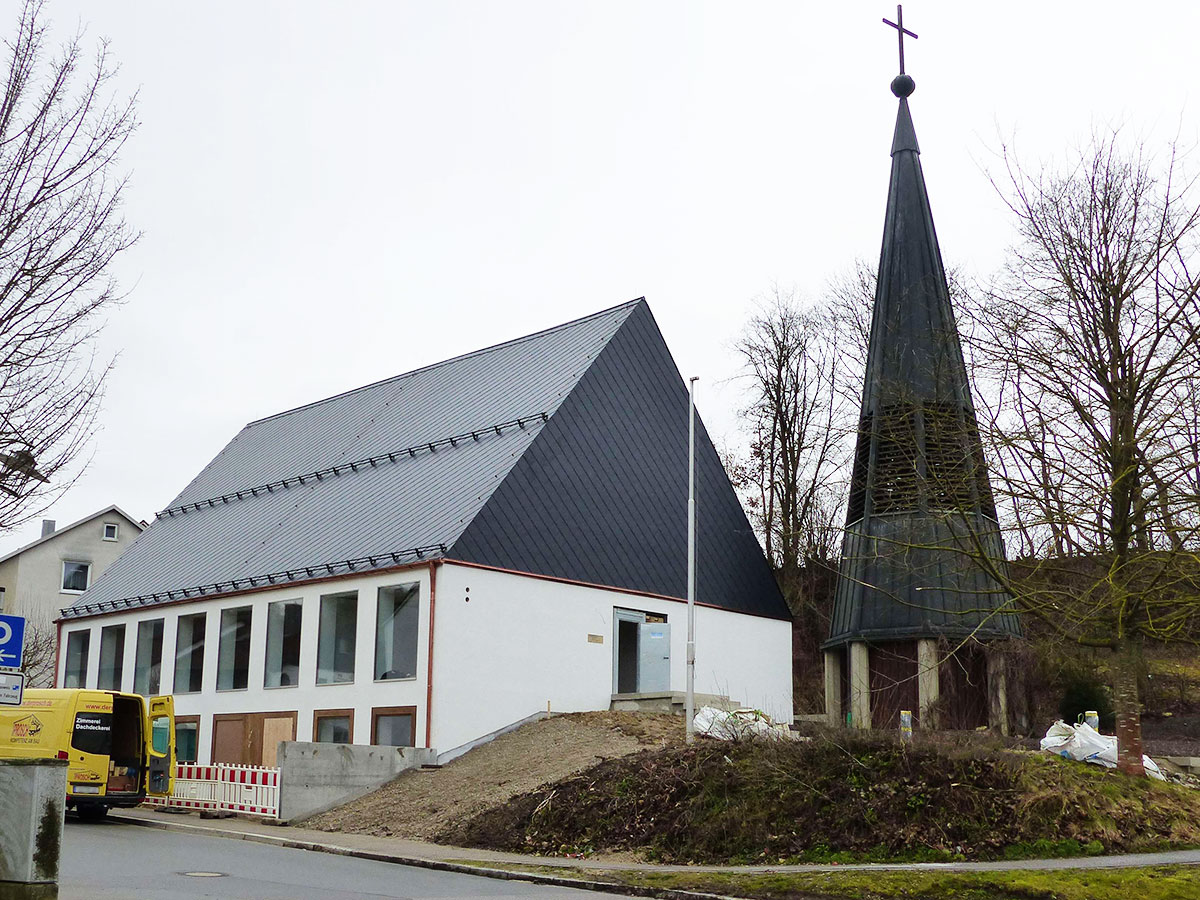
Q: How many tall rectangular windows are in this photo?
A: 8